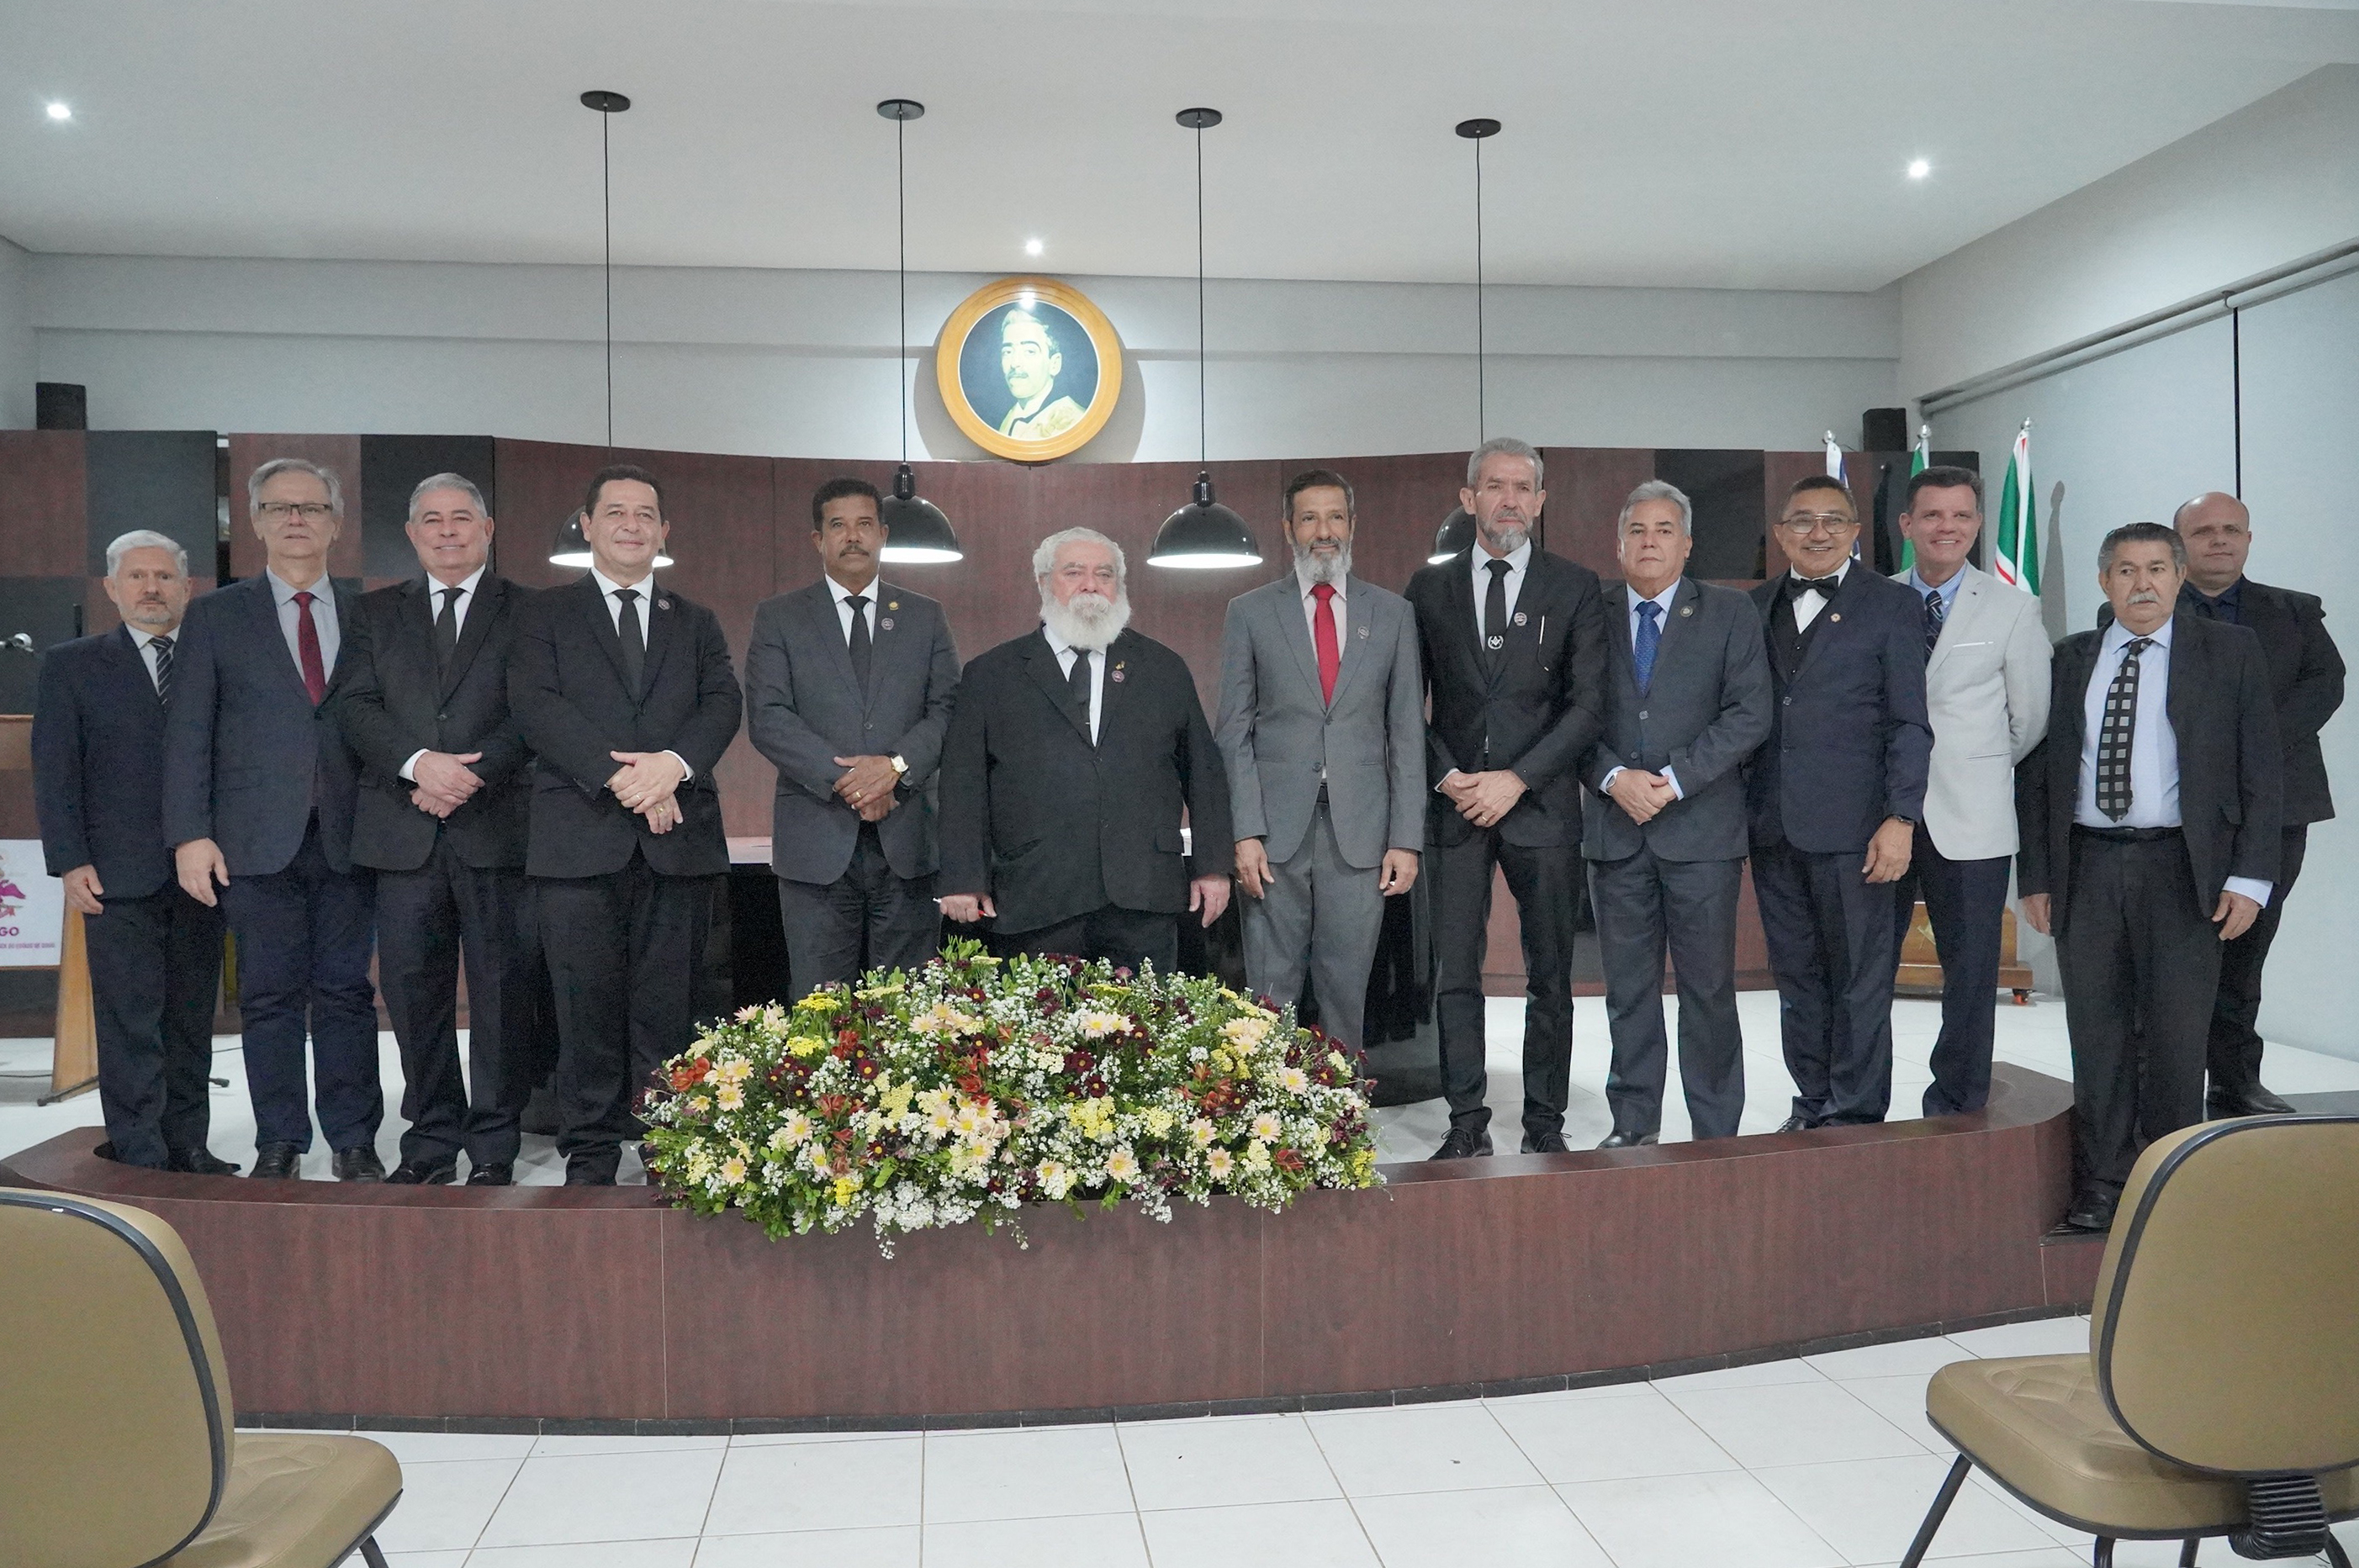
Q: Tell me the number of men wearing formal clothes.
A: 13